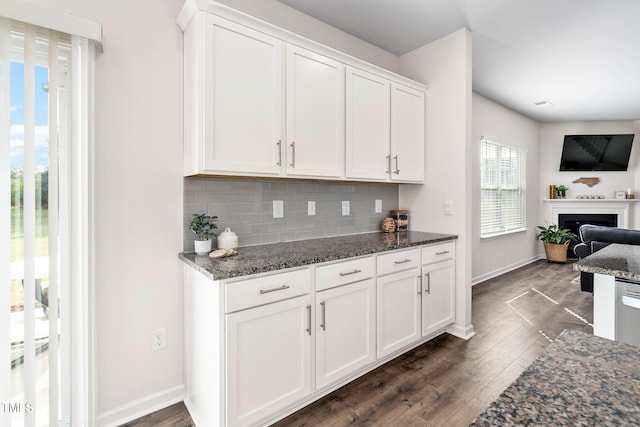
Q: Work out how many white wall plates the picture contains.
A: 6